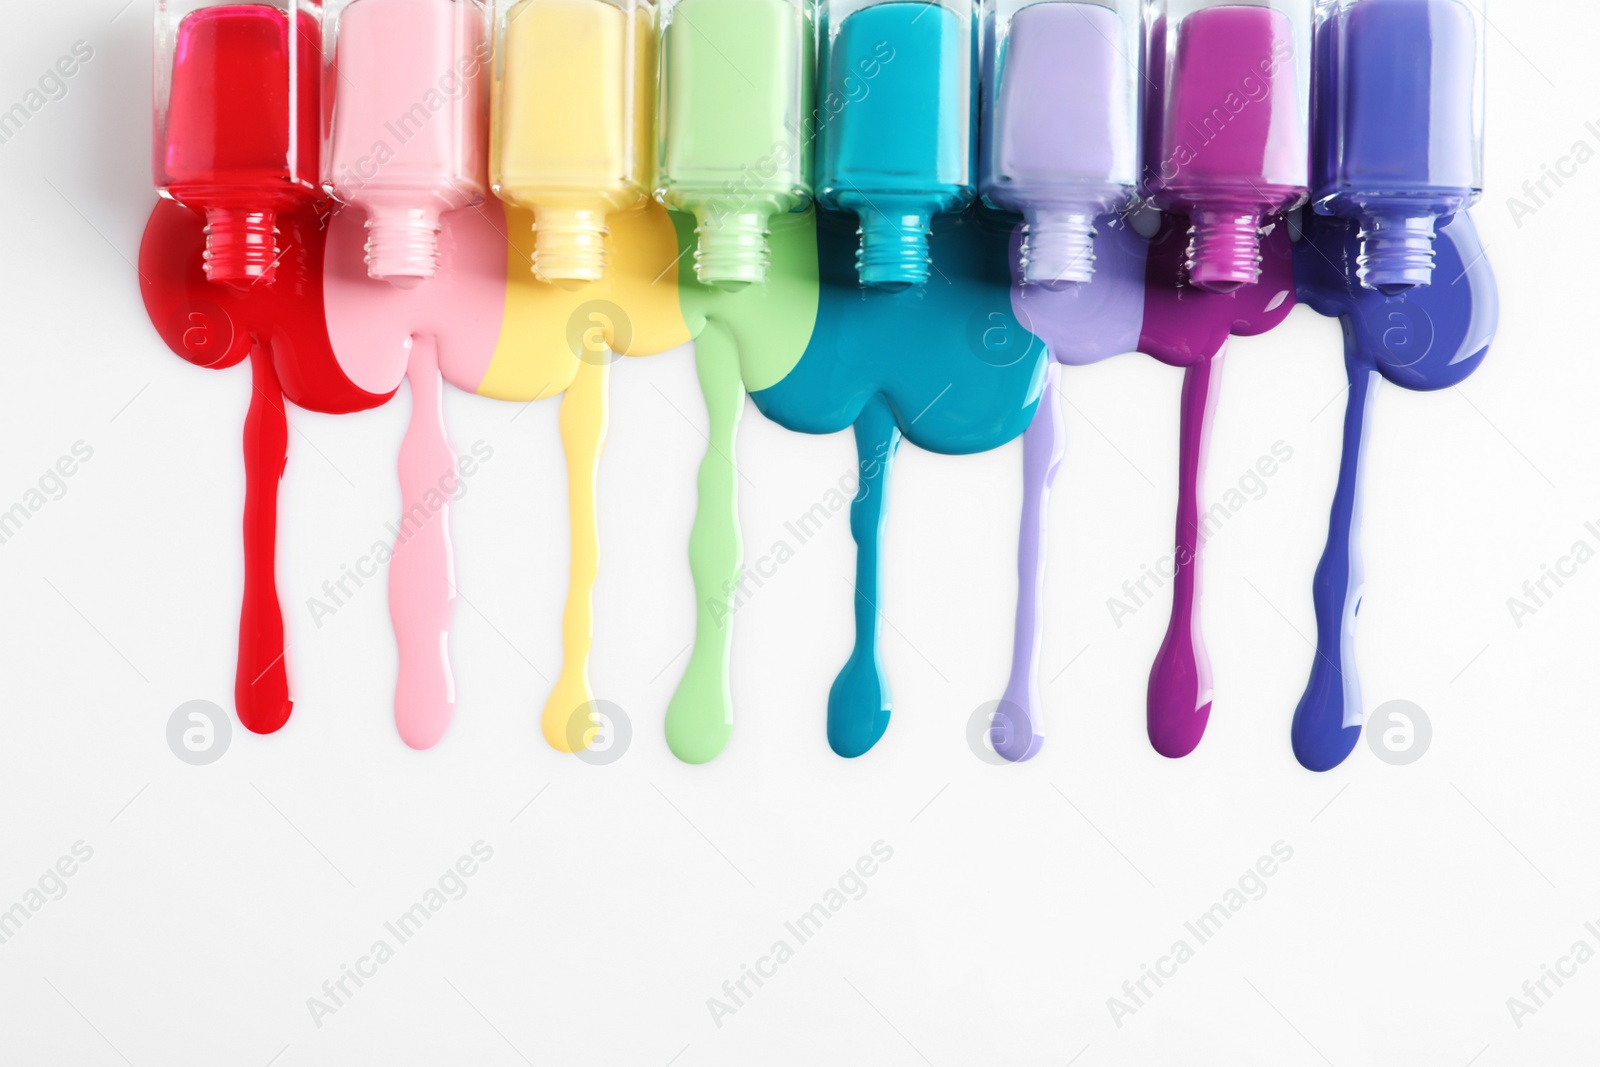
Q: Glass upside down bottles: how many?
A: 8